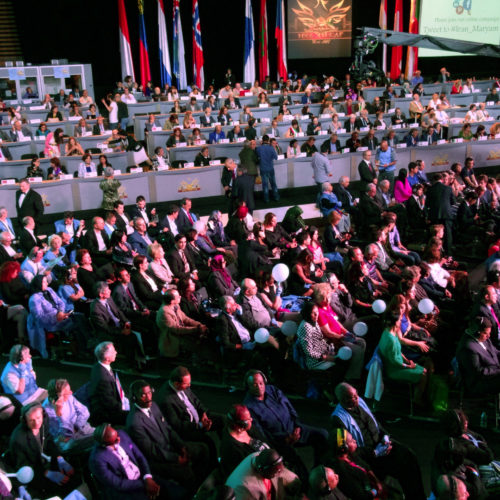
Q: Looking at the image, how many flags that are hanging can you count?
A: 11